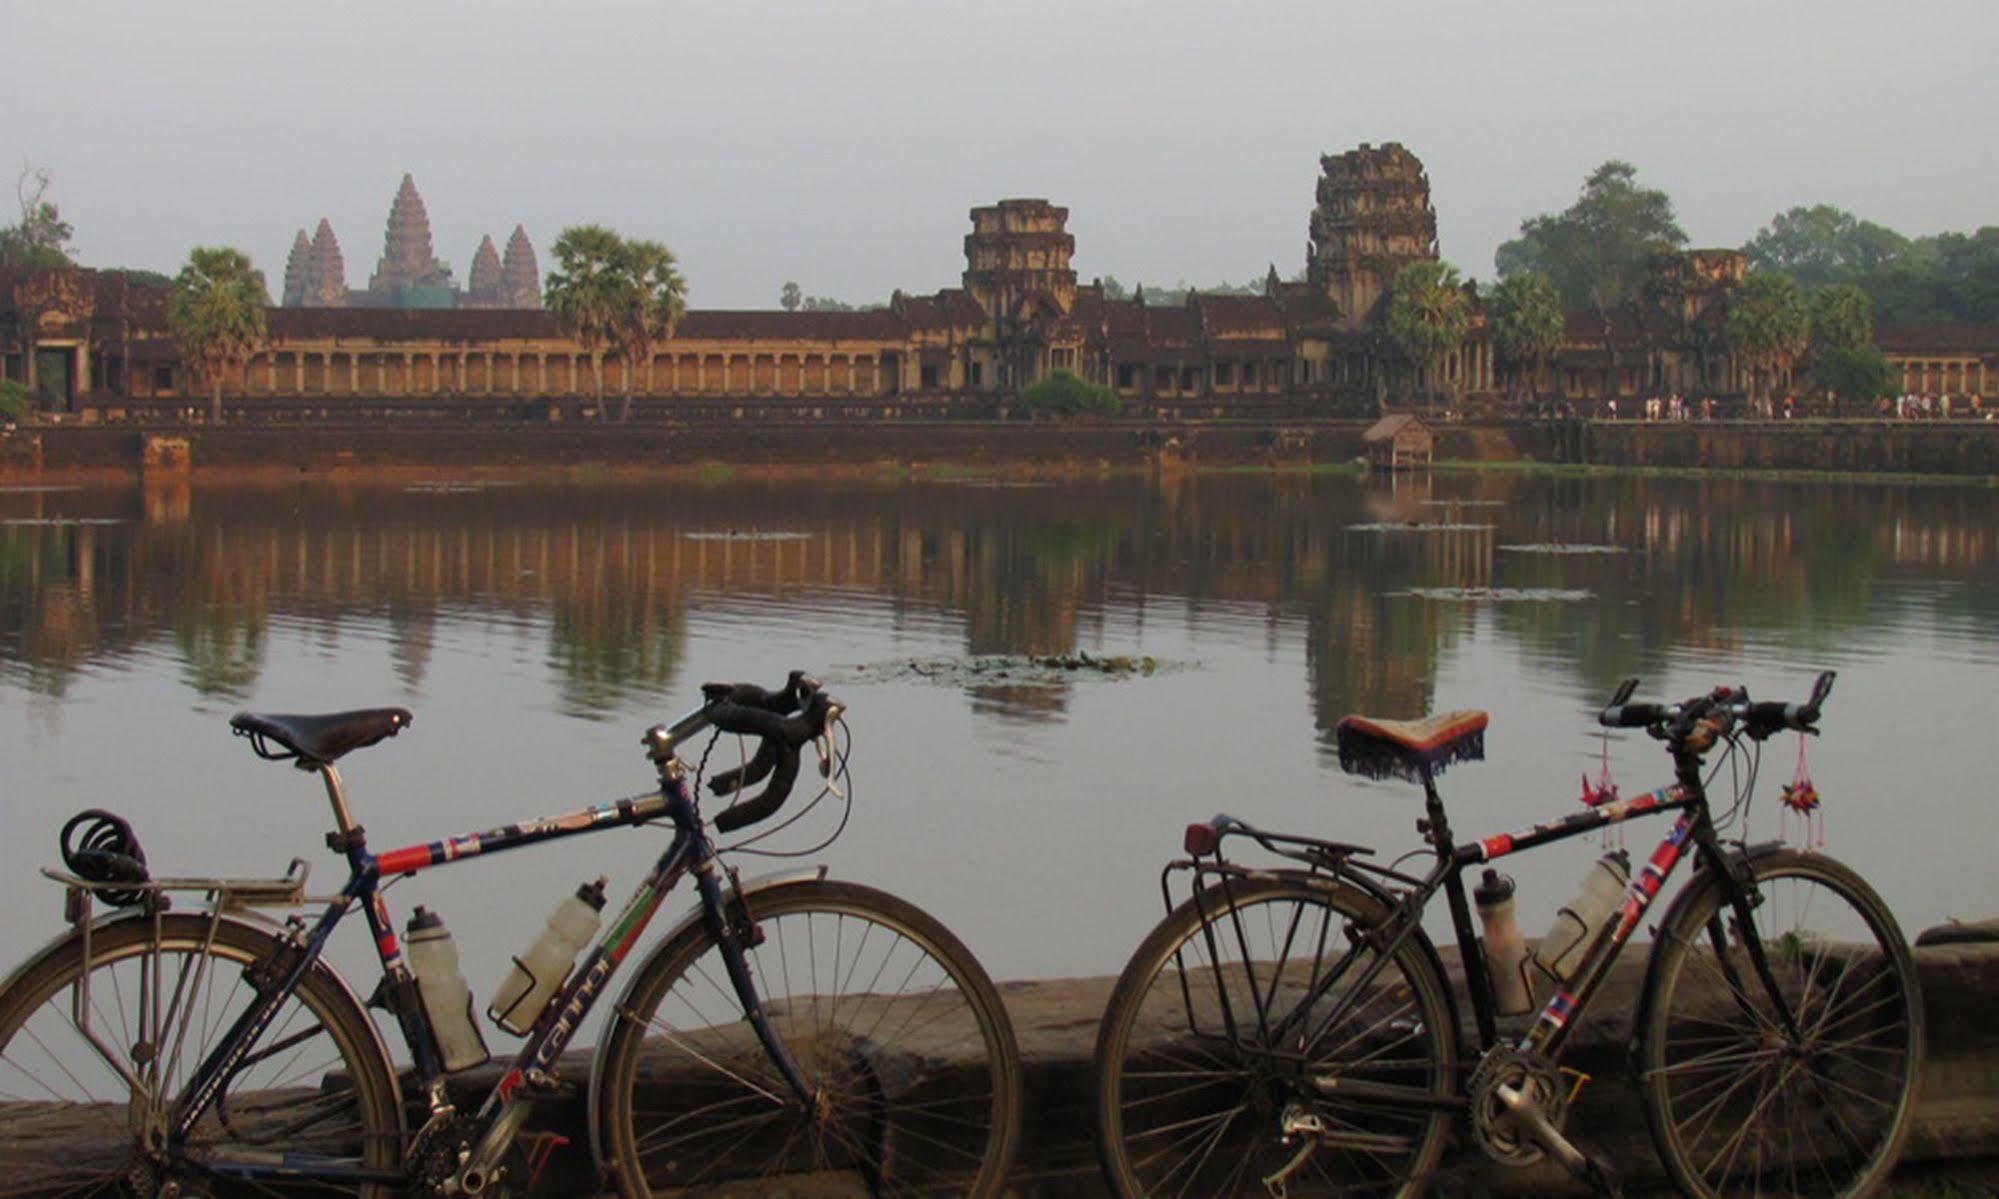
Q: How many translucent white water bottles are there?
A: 4